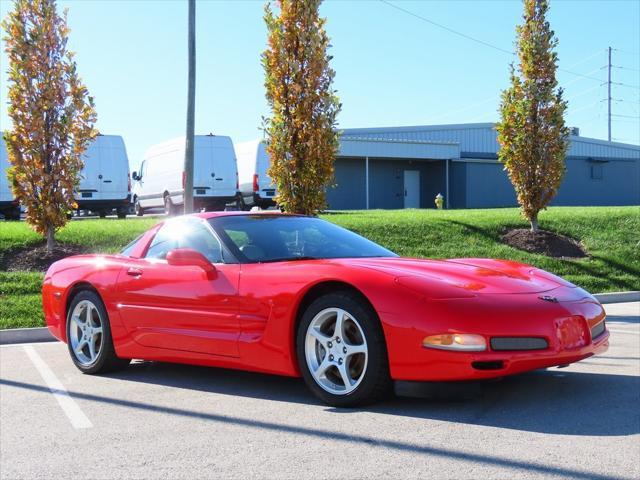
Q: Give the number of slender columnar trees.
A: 3